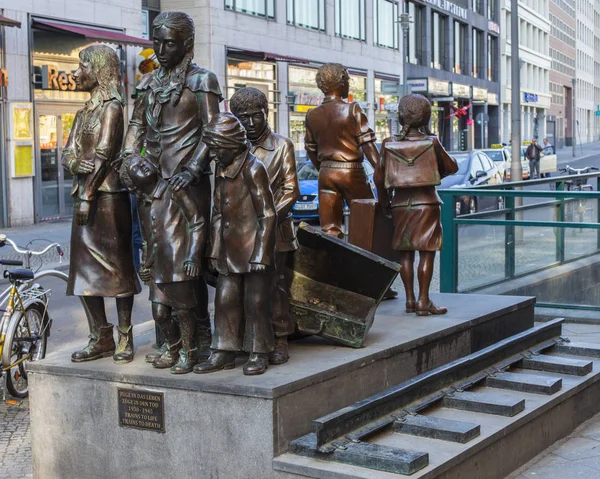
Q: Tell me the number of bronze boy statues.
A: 3